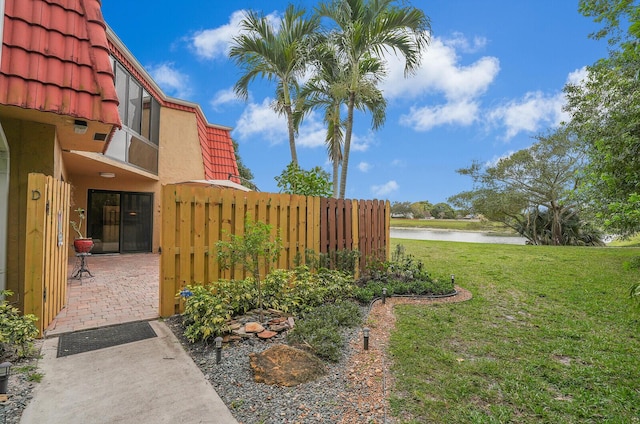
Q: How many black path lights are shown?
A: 5